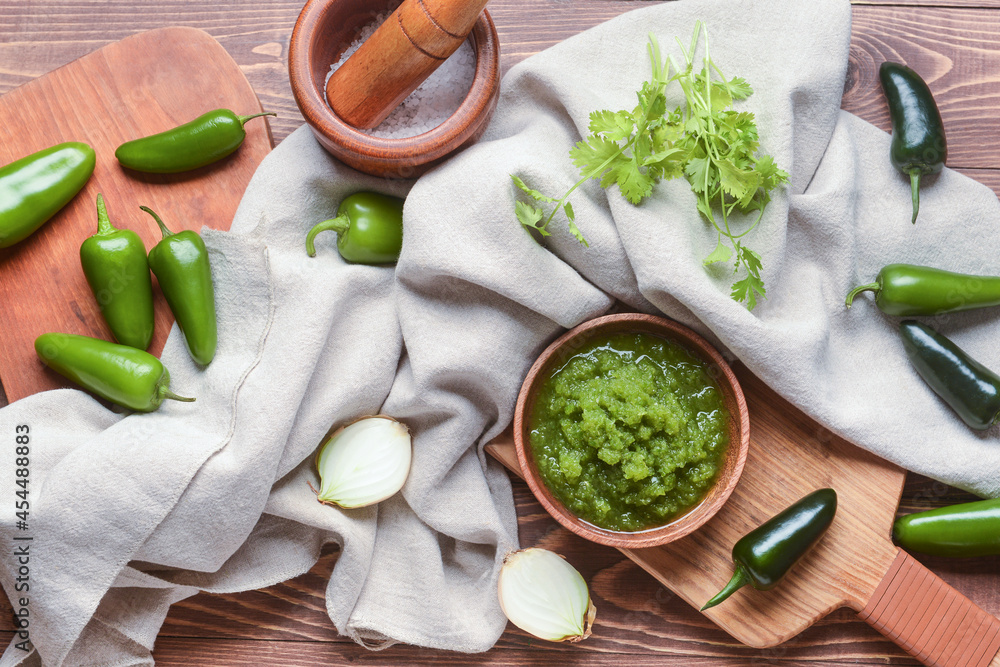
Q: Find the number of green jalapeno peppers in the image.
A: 11